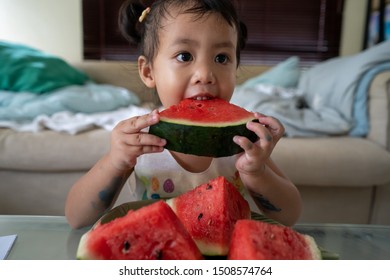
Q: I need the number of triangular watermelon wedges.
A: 3